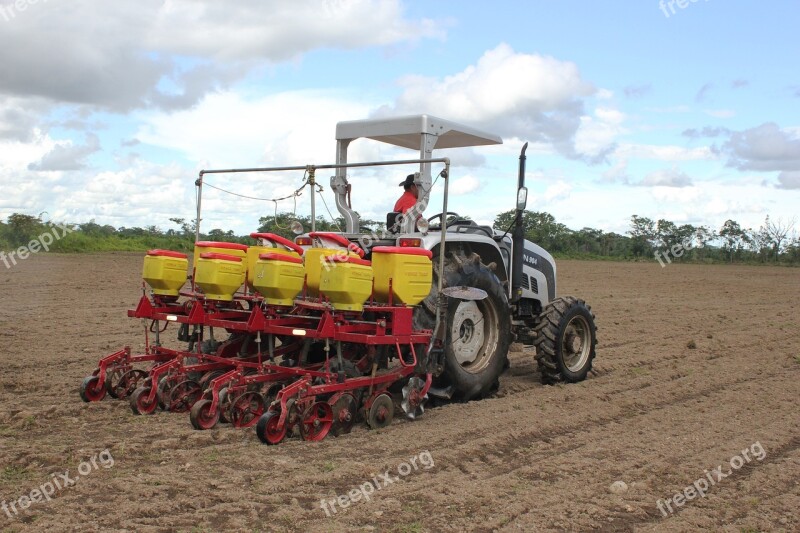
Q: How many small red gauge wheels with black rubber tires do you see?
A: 4